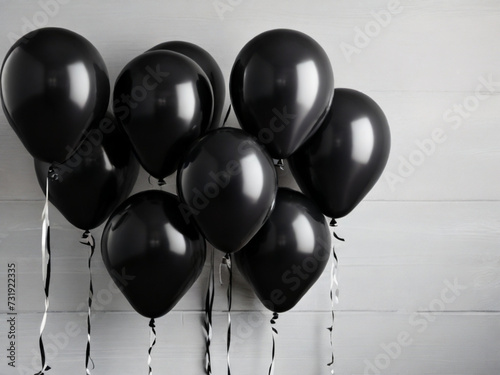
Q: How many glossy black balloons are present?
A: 9